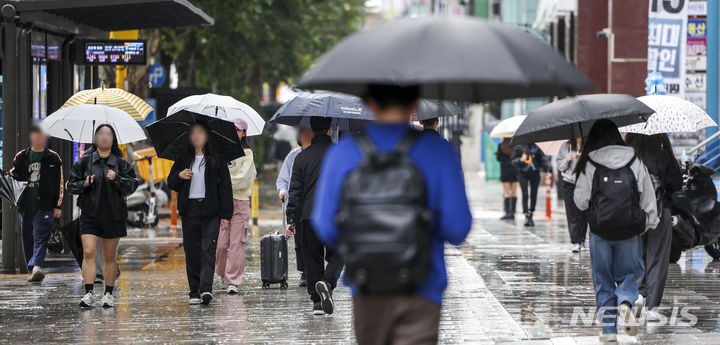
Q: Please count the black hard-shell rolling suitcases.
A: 1